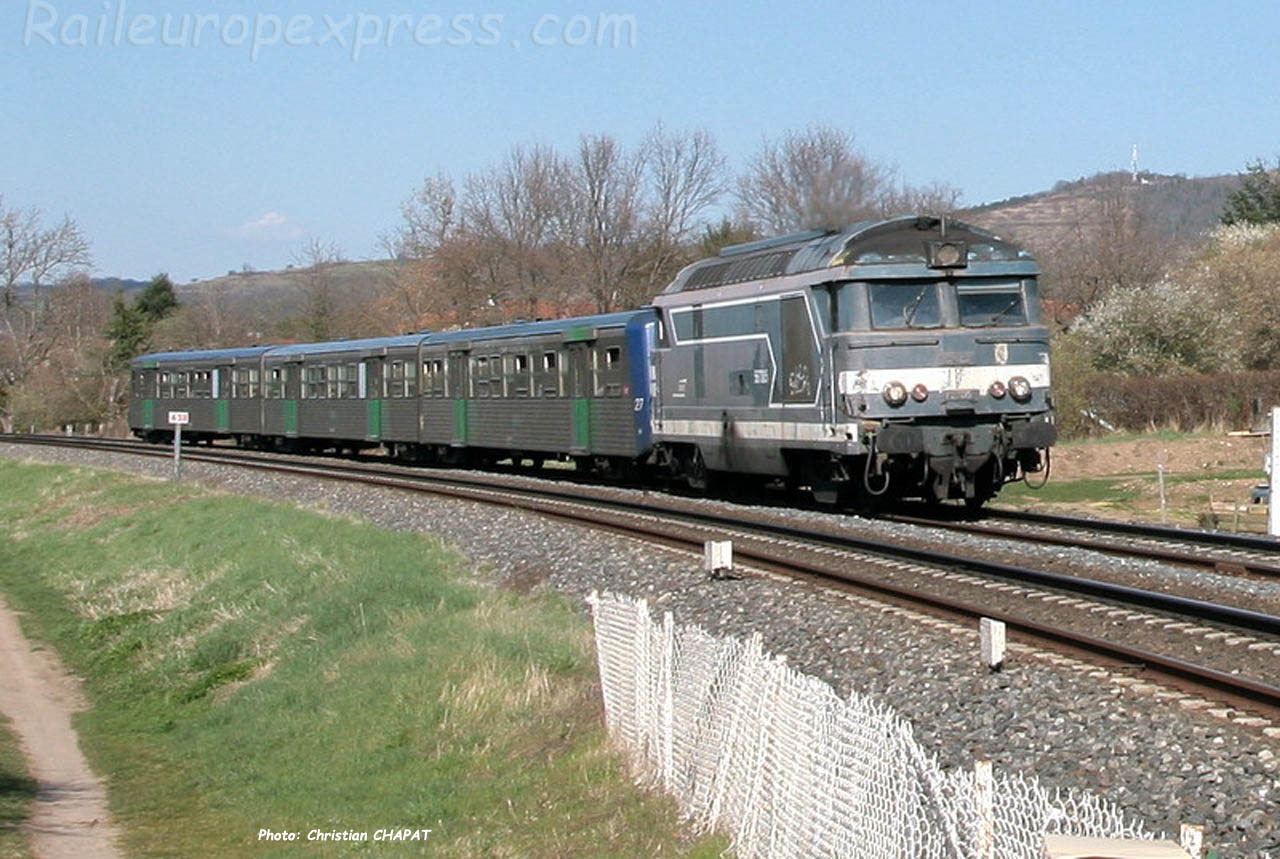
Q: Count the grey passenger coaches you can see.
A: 3